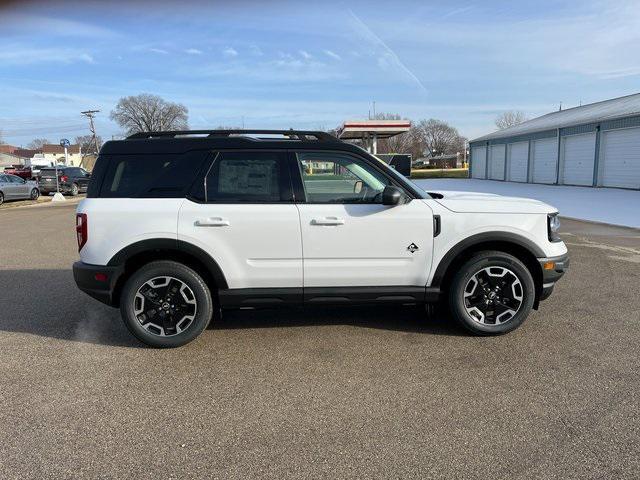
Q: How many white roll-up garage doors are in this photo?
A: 6